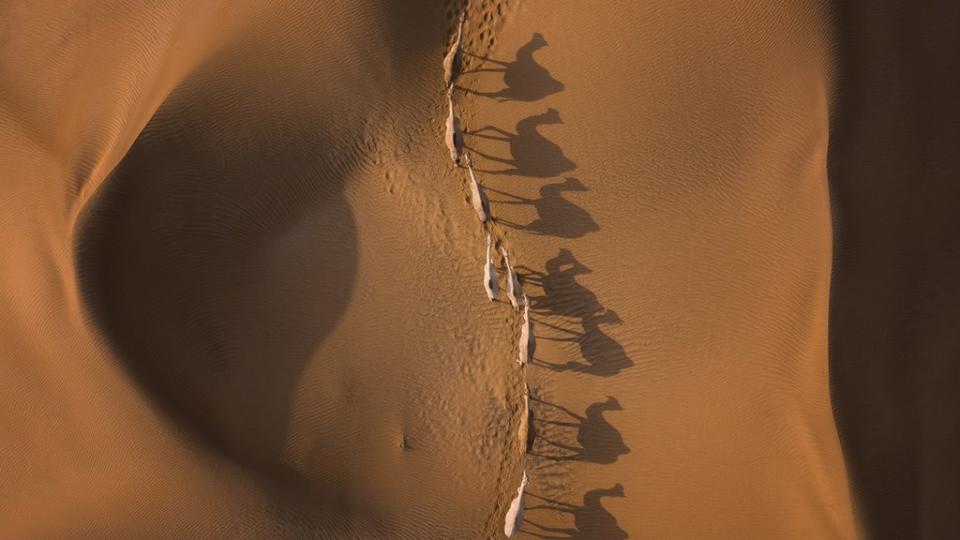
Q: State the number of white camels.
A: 6